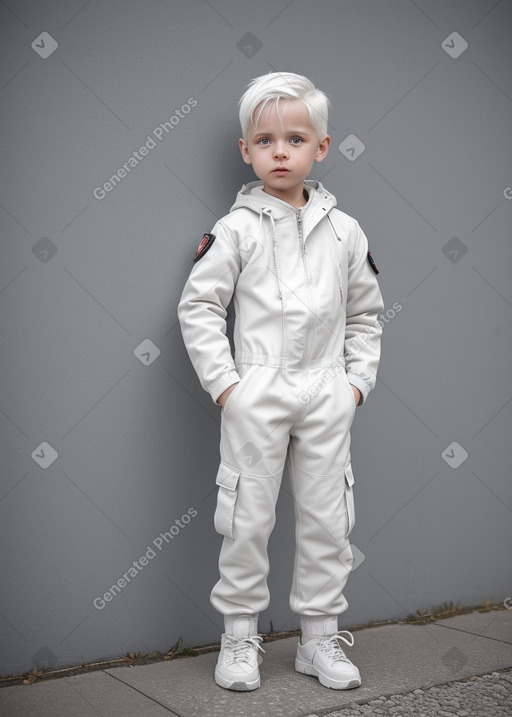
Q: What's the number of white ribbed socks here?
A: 2